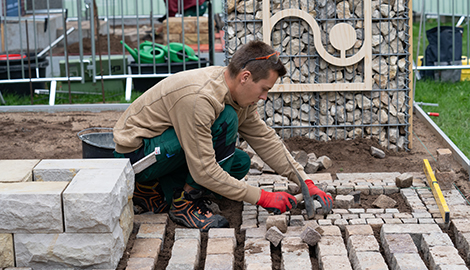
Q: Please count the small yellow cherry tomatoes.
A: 0